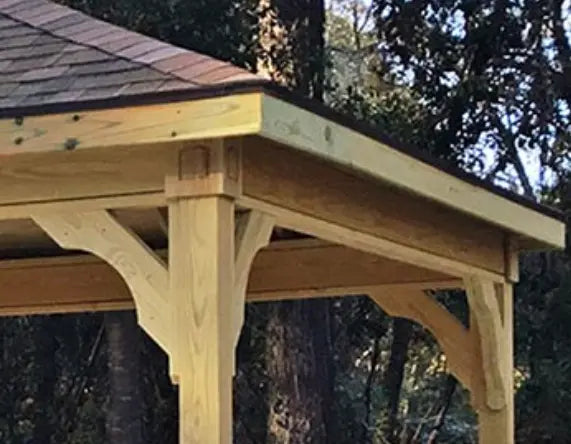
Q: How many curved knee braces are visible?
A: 4